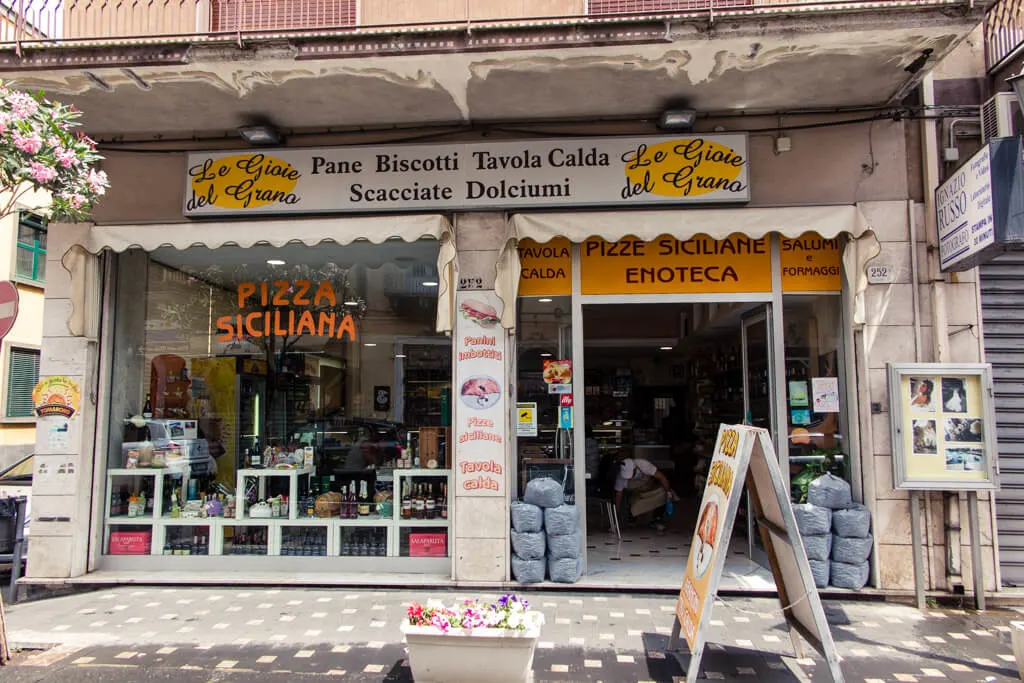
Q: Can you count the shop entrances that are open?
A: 1